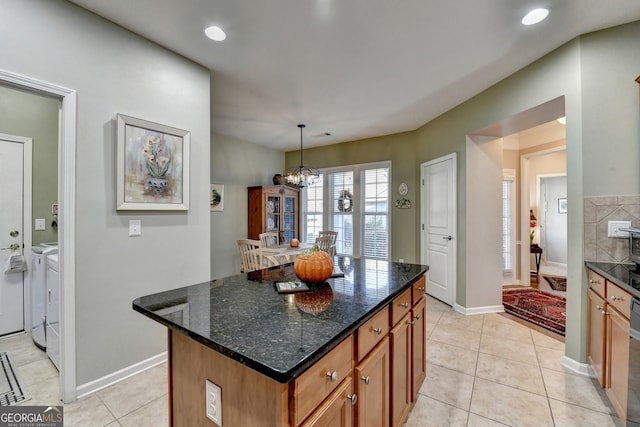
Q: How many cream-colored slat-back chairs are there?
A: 4